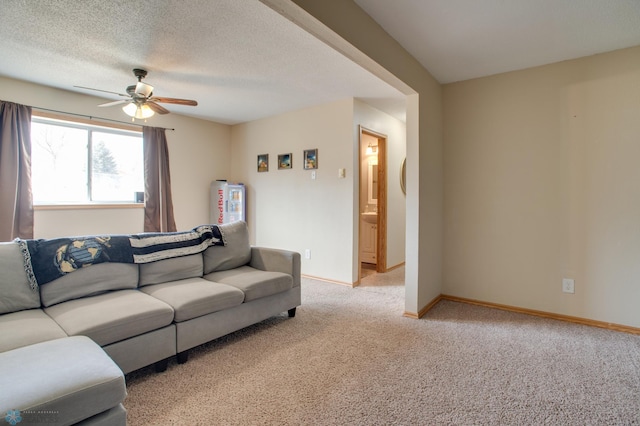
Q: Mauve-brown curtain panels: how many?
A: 2